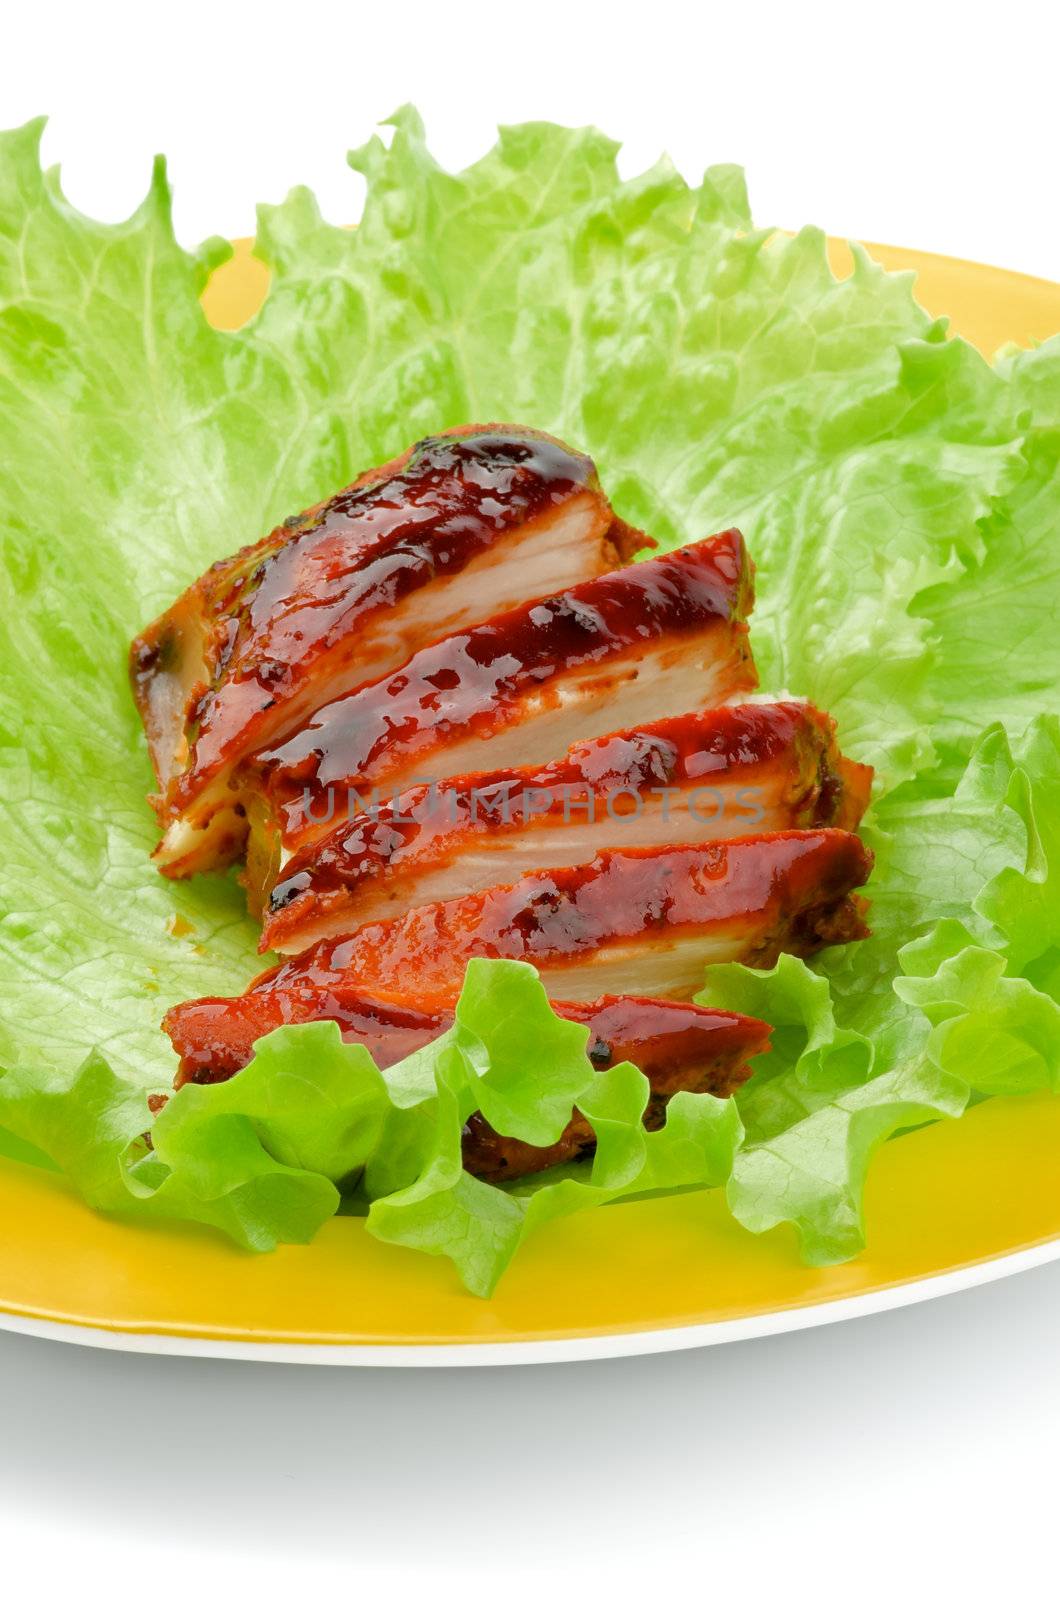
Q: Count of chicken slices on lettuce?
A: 5